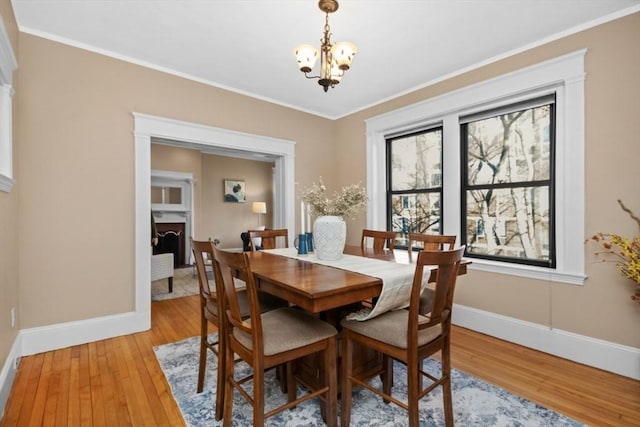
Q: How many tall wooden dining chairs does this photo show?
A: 6